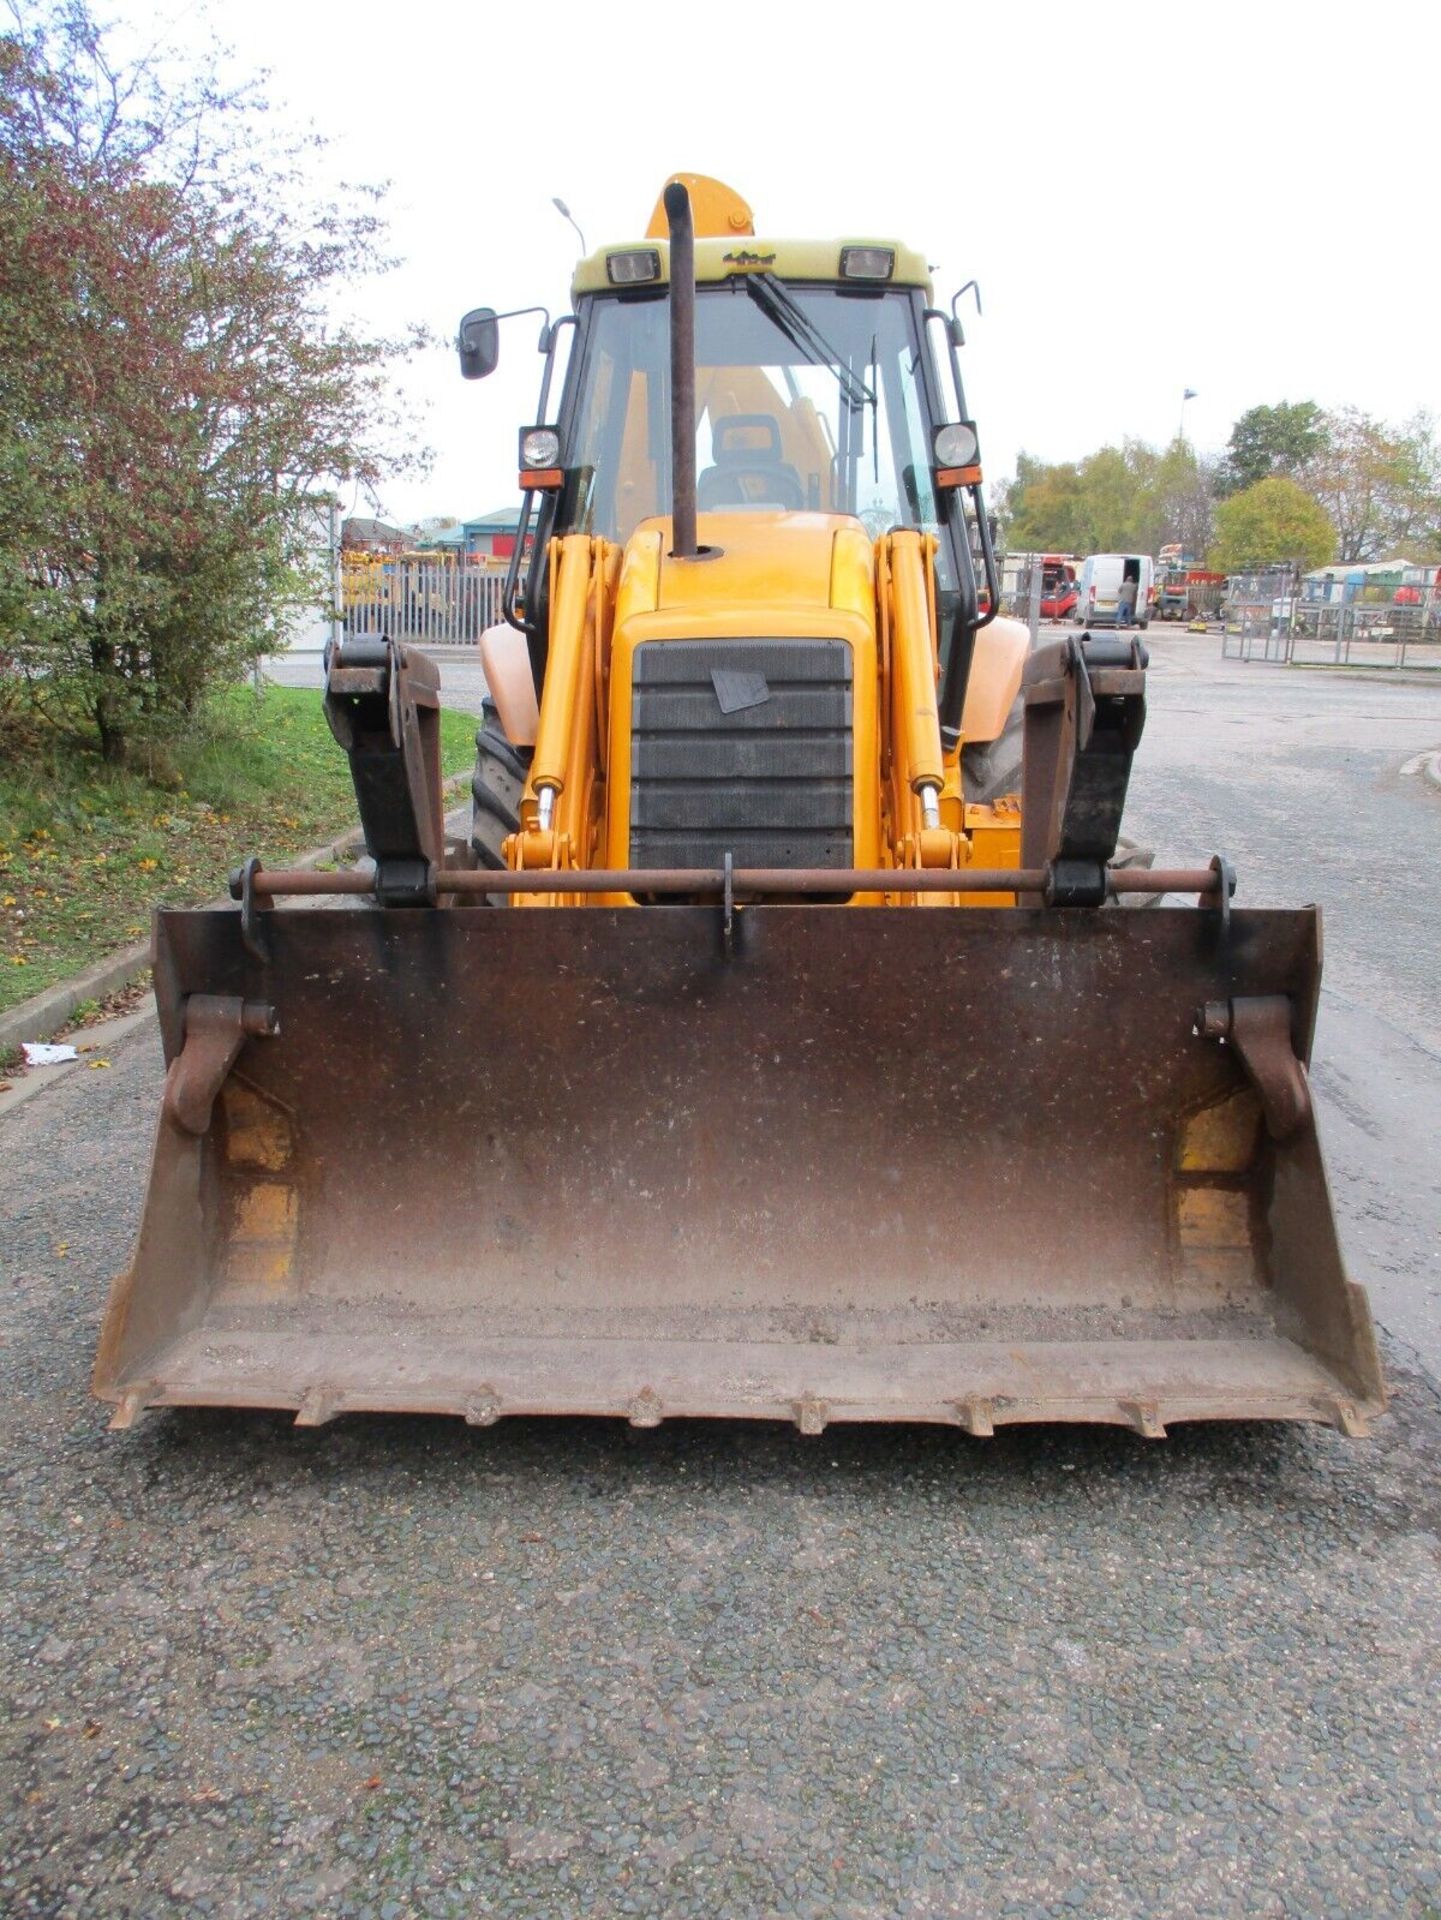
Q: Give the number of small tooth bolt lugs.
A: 8